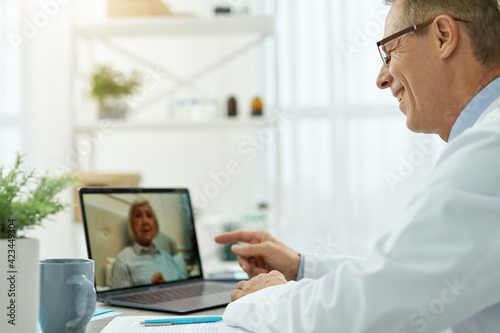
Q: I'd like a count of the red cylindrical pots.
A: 0